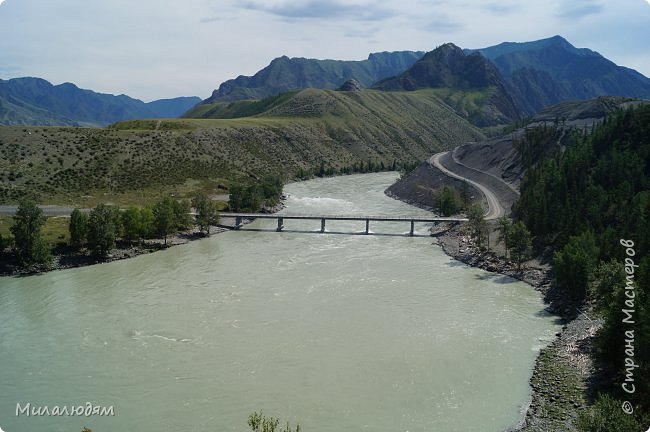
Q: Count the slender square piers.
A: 5